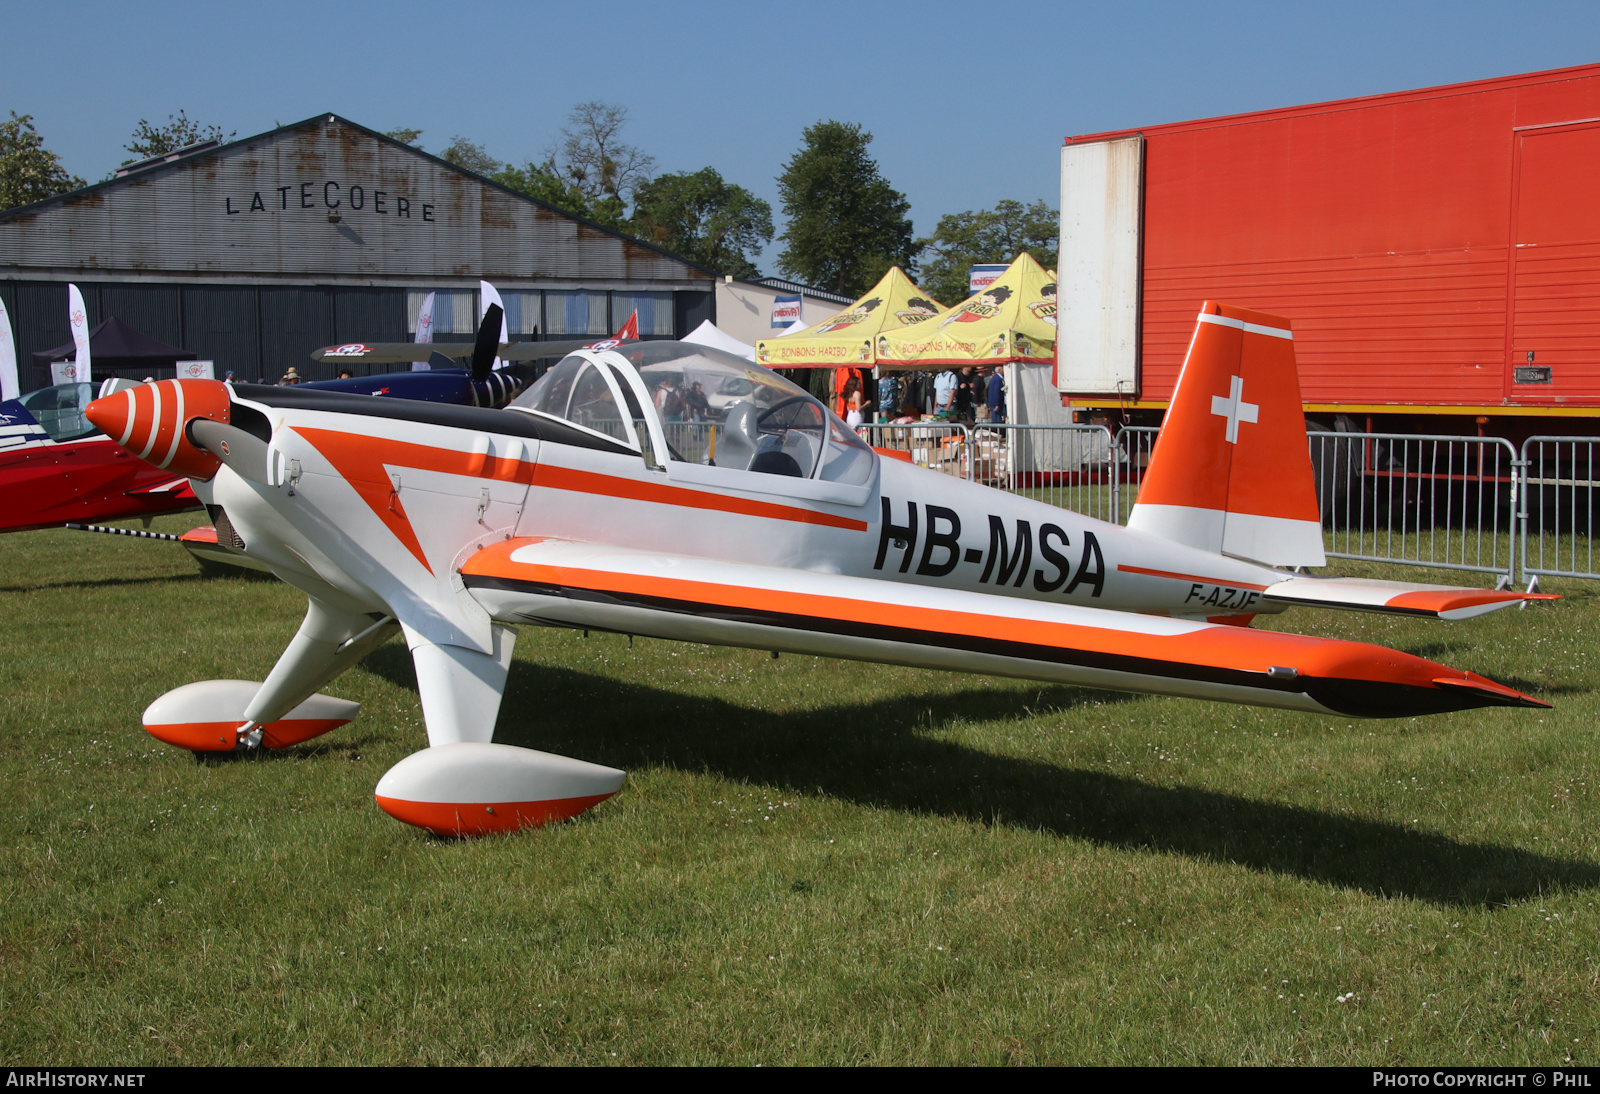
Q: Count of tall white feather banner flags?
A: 4